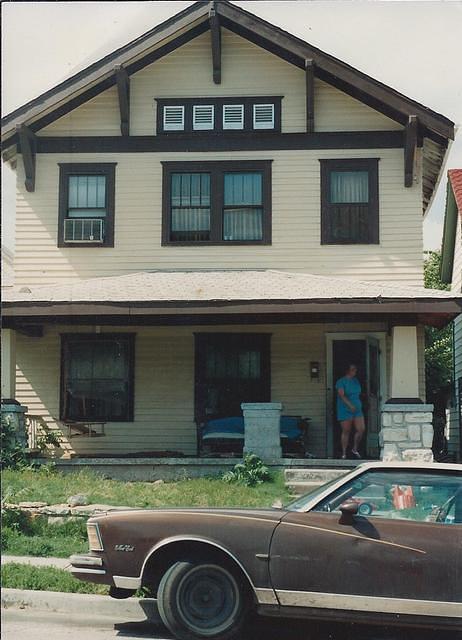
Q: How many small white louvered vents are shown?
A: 4